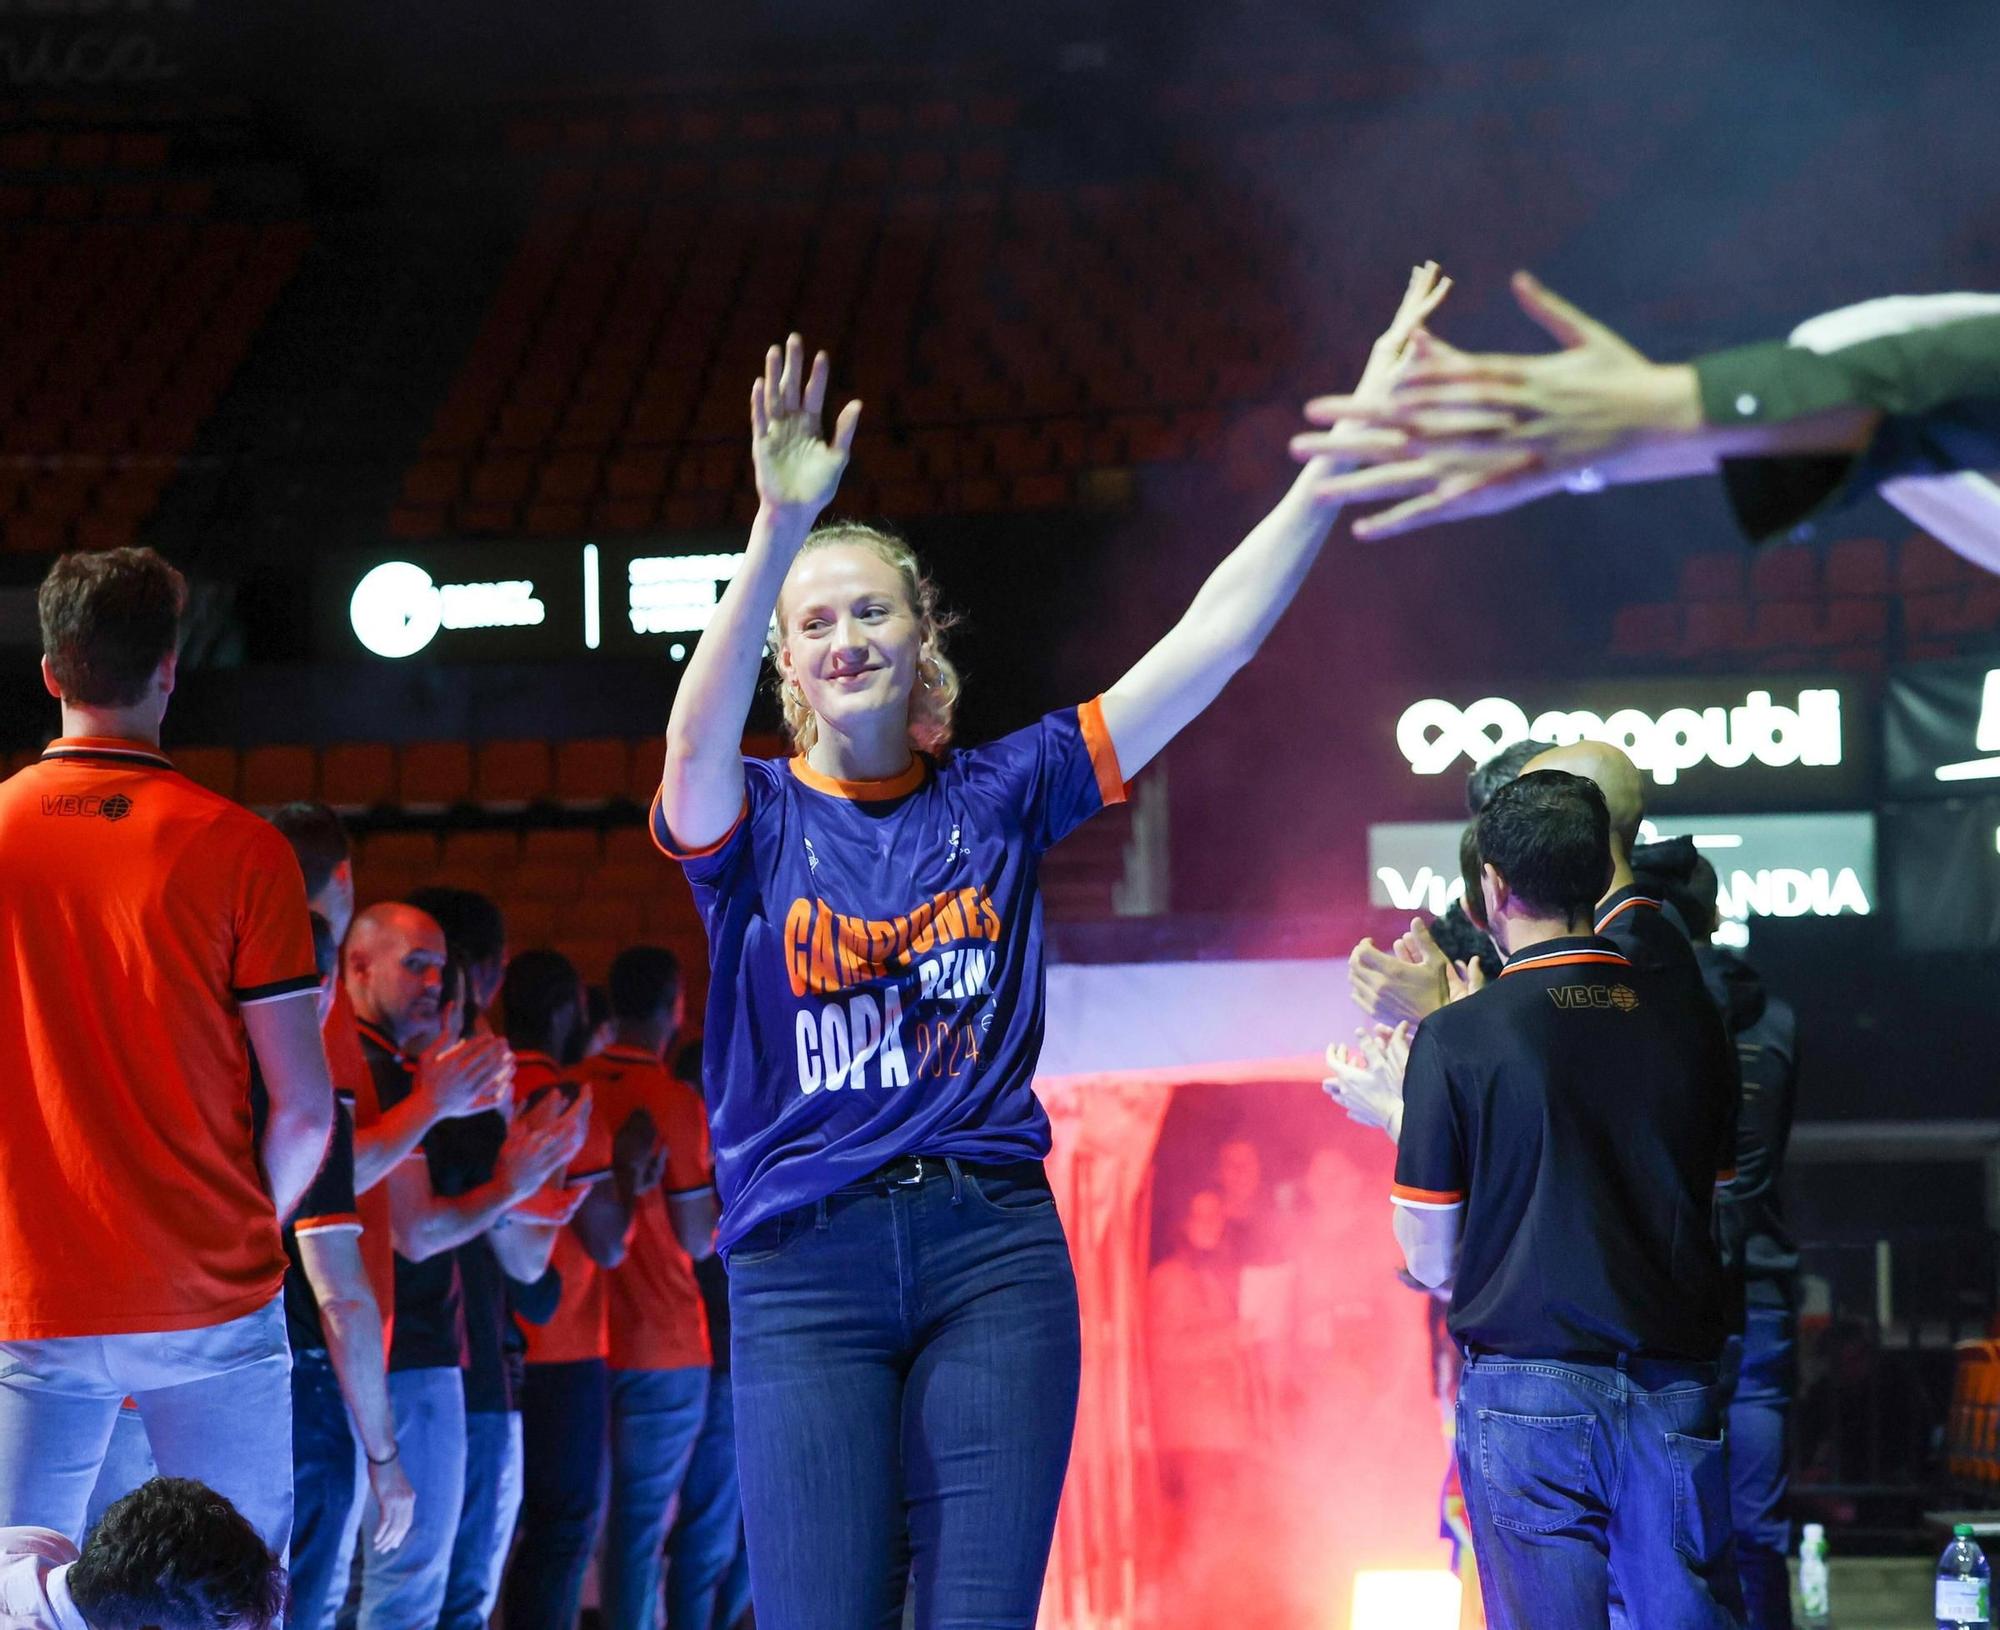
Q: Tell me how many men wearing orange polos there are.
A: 4